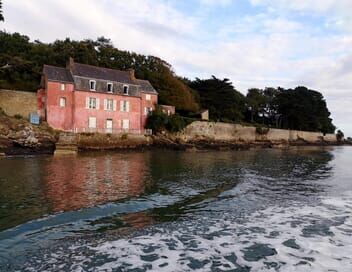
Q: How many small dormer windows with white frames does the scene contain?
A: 3